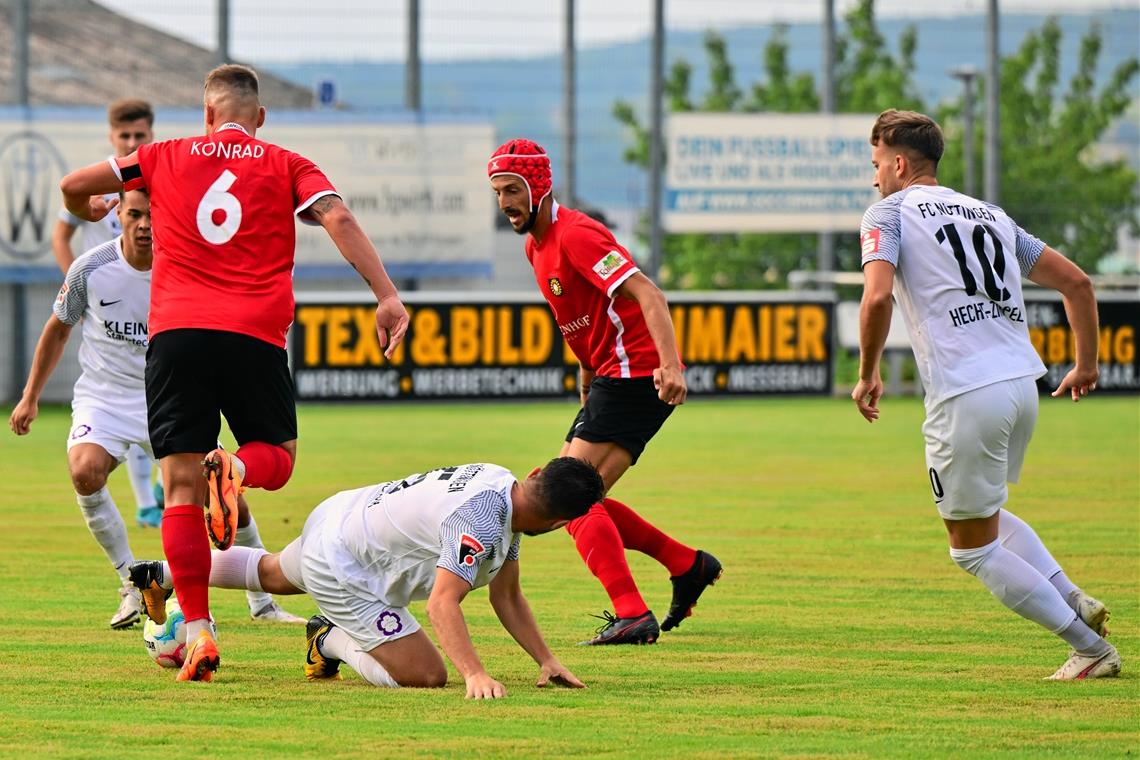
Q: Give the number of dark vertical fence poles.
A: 7